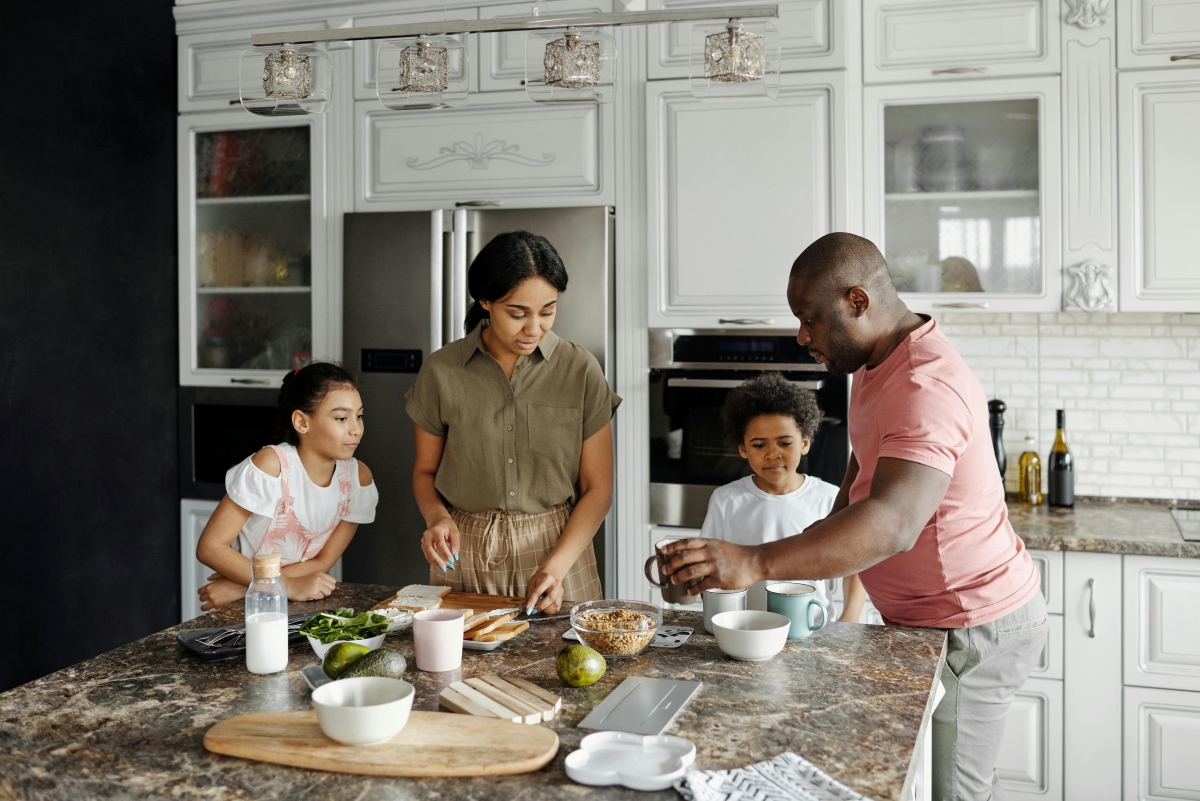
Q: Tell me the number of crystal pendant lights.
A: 4